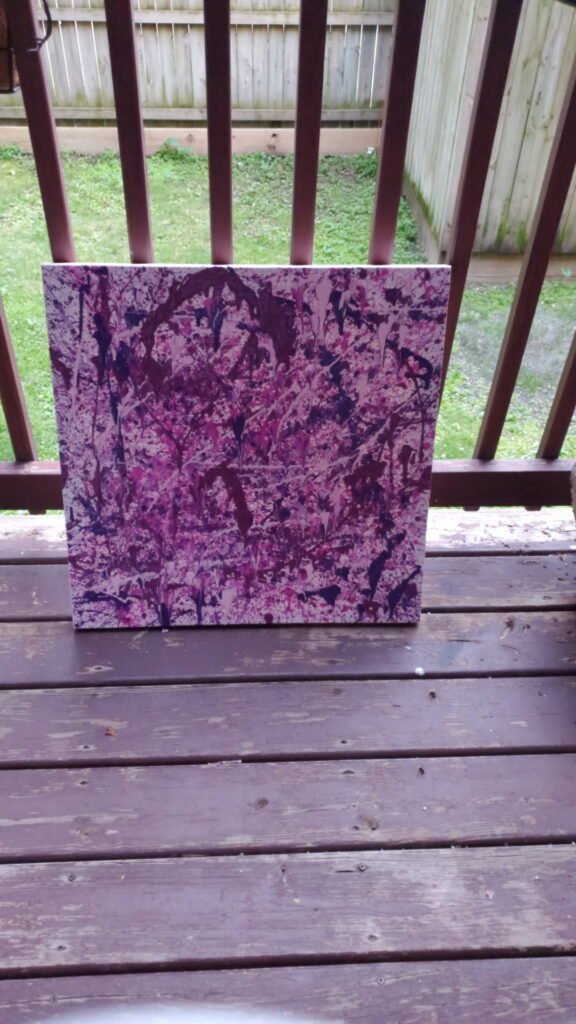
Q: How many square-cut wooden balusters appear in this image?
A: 9